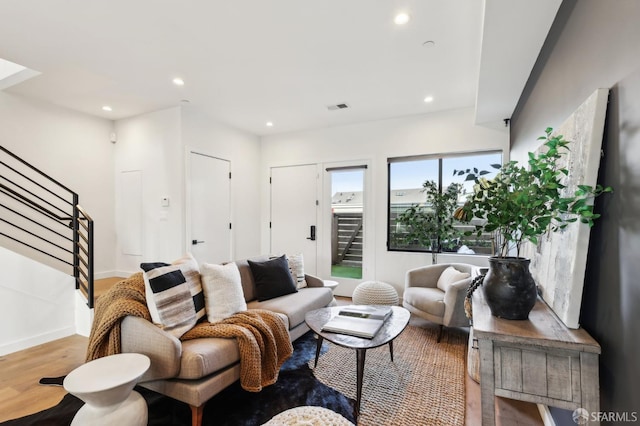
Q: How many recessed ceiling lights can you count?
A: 5